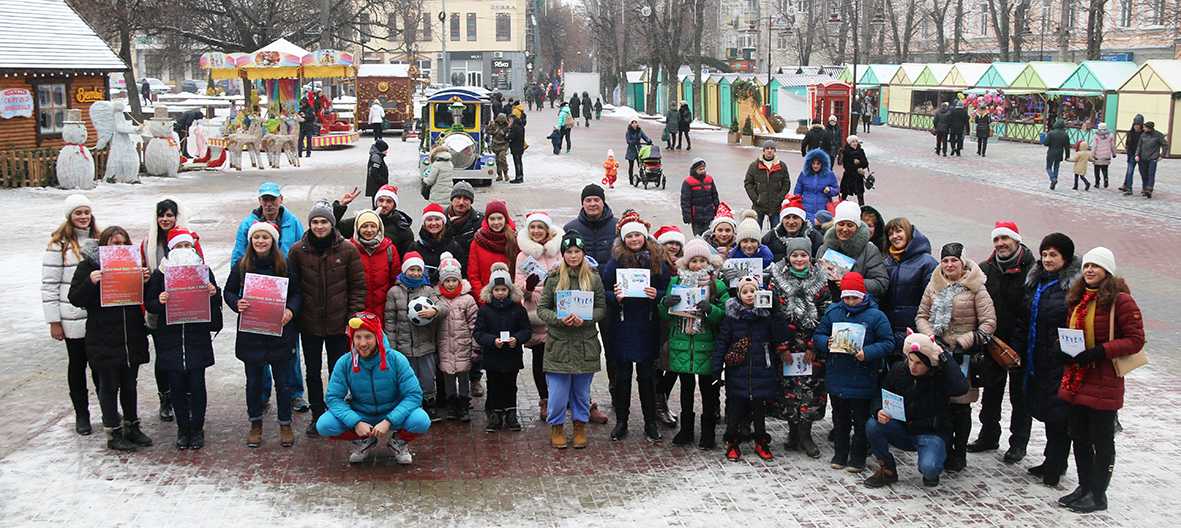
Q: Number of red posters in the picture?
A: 3